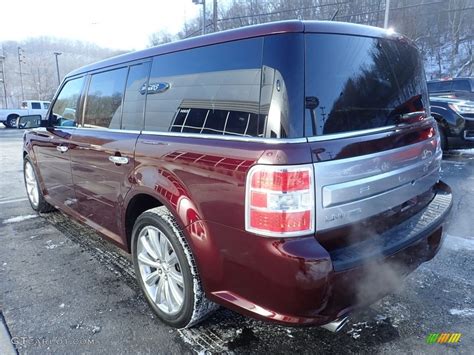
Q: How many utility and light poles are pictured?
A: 6